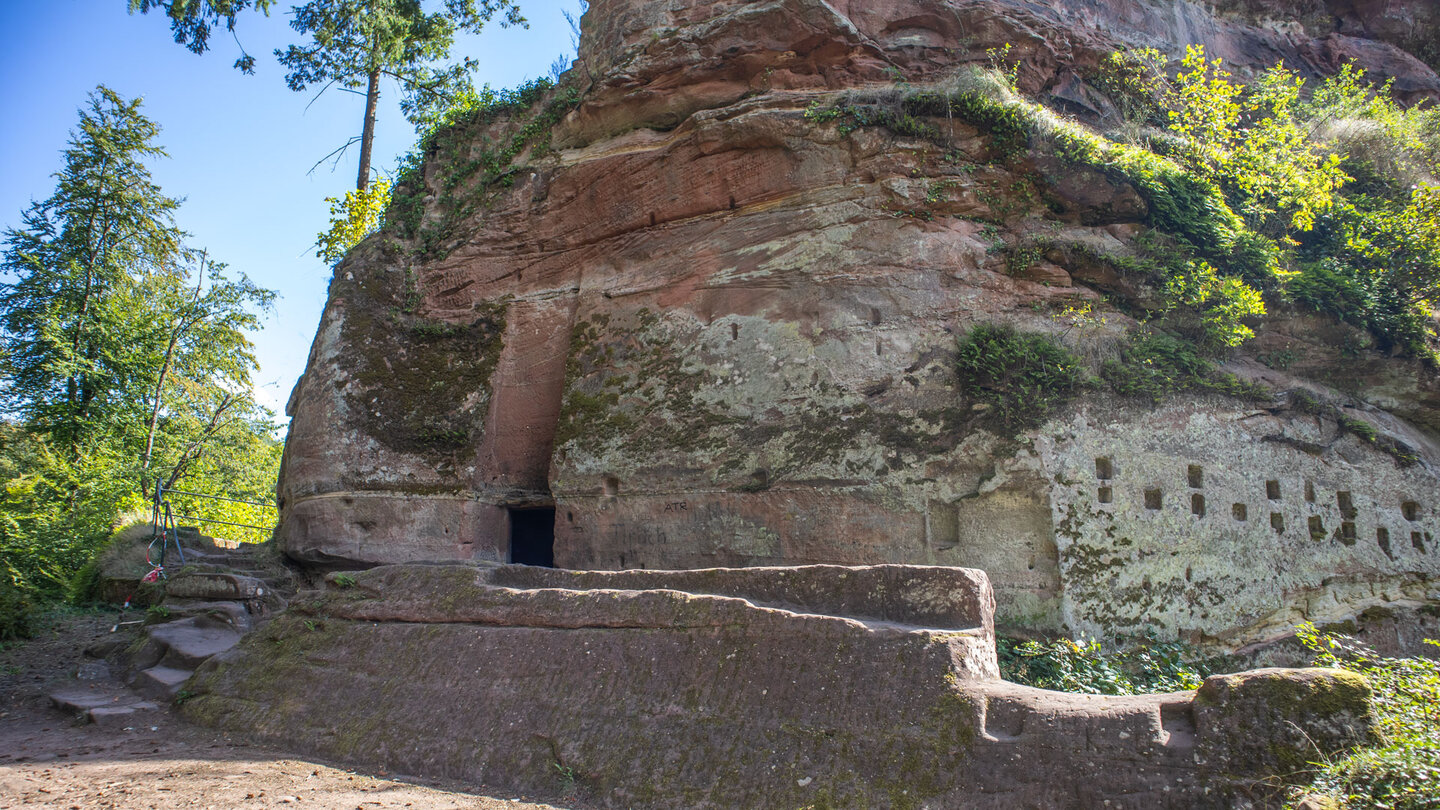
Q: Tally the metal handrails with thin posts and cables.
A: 1